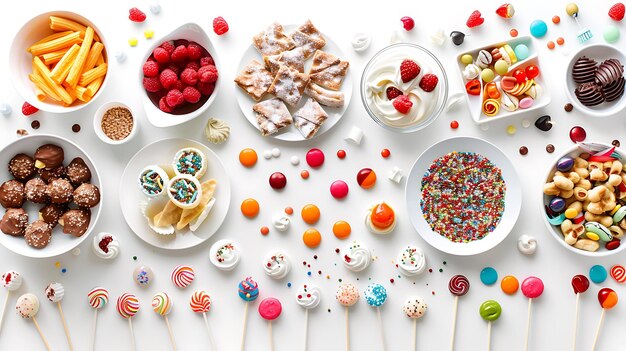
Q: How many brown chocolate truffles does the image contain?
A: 12